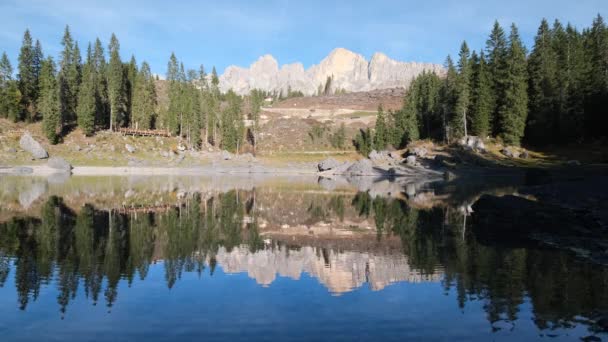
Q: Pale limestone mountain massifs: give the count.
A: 1